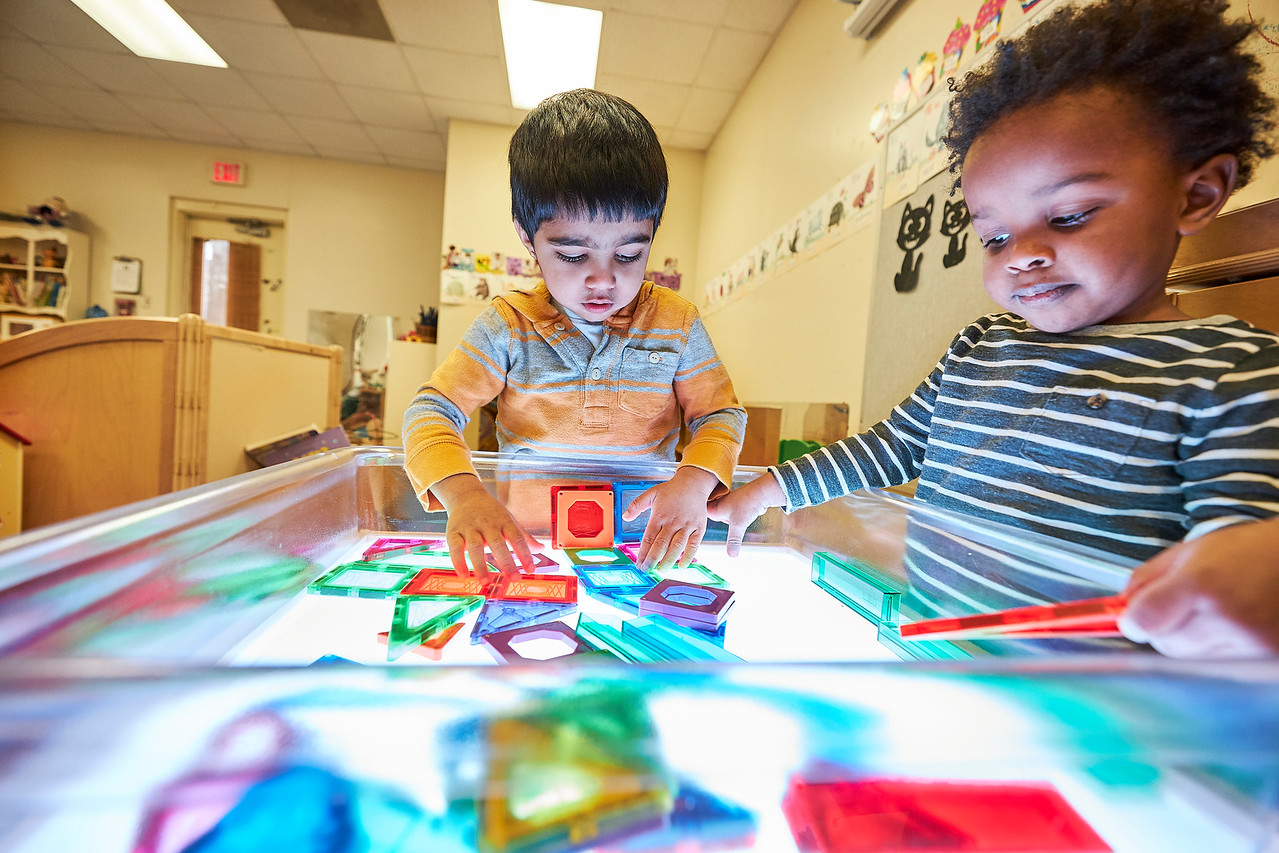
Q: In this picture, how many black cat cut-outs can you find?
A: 2